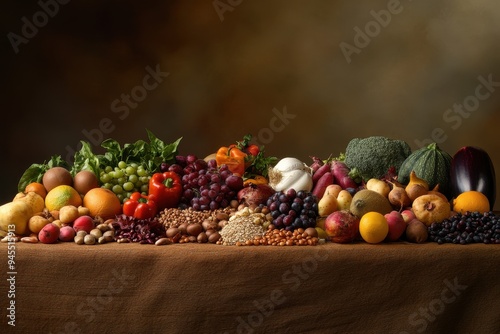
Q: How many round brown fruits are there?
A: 2